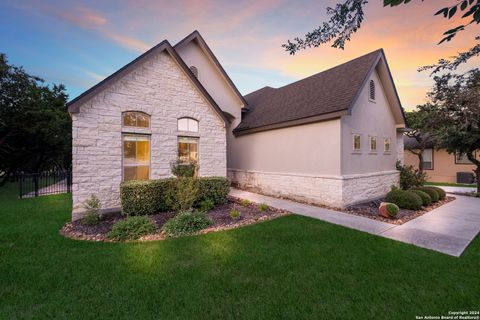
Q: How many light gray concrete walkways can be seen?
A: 1